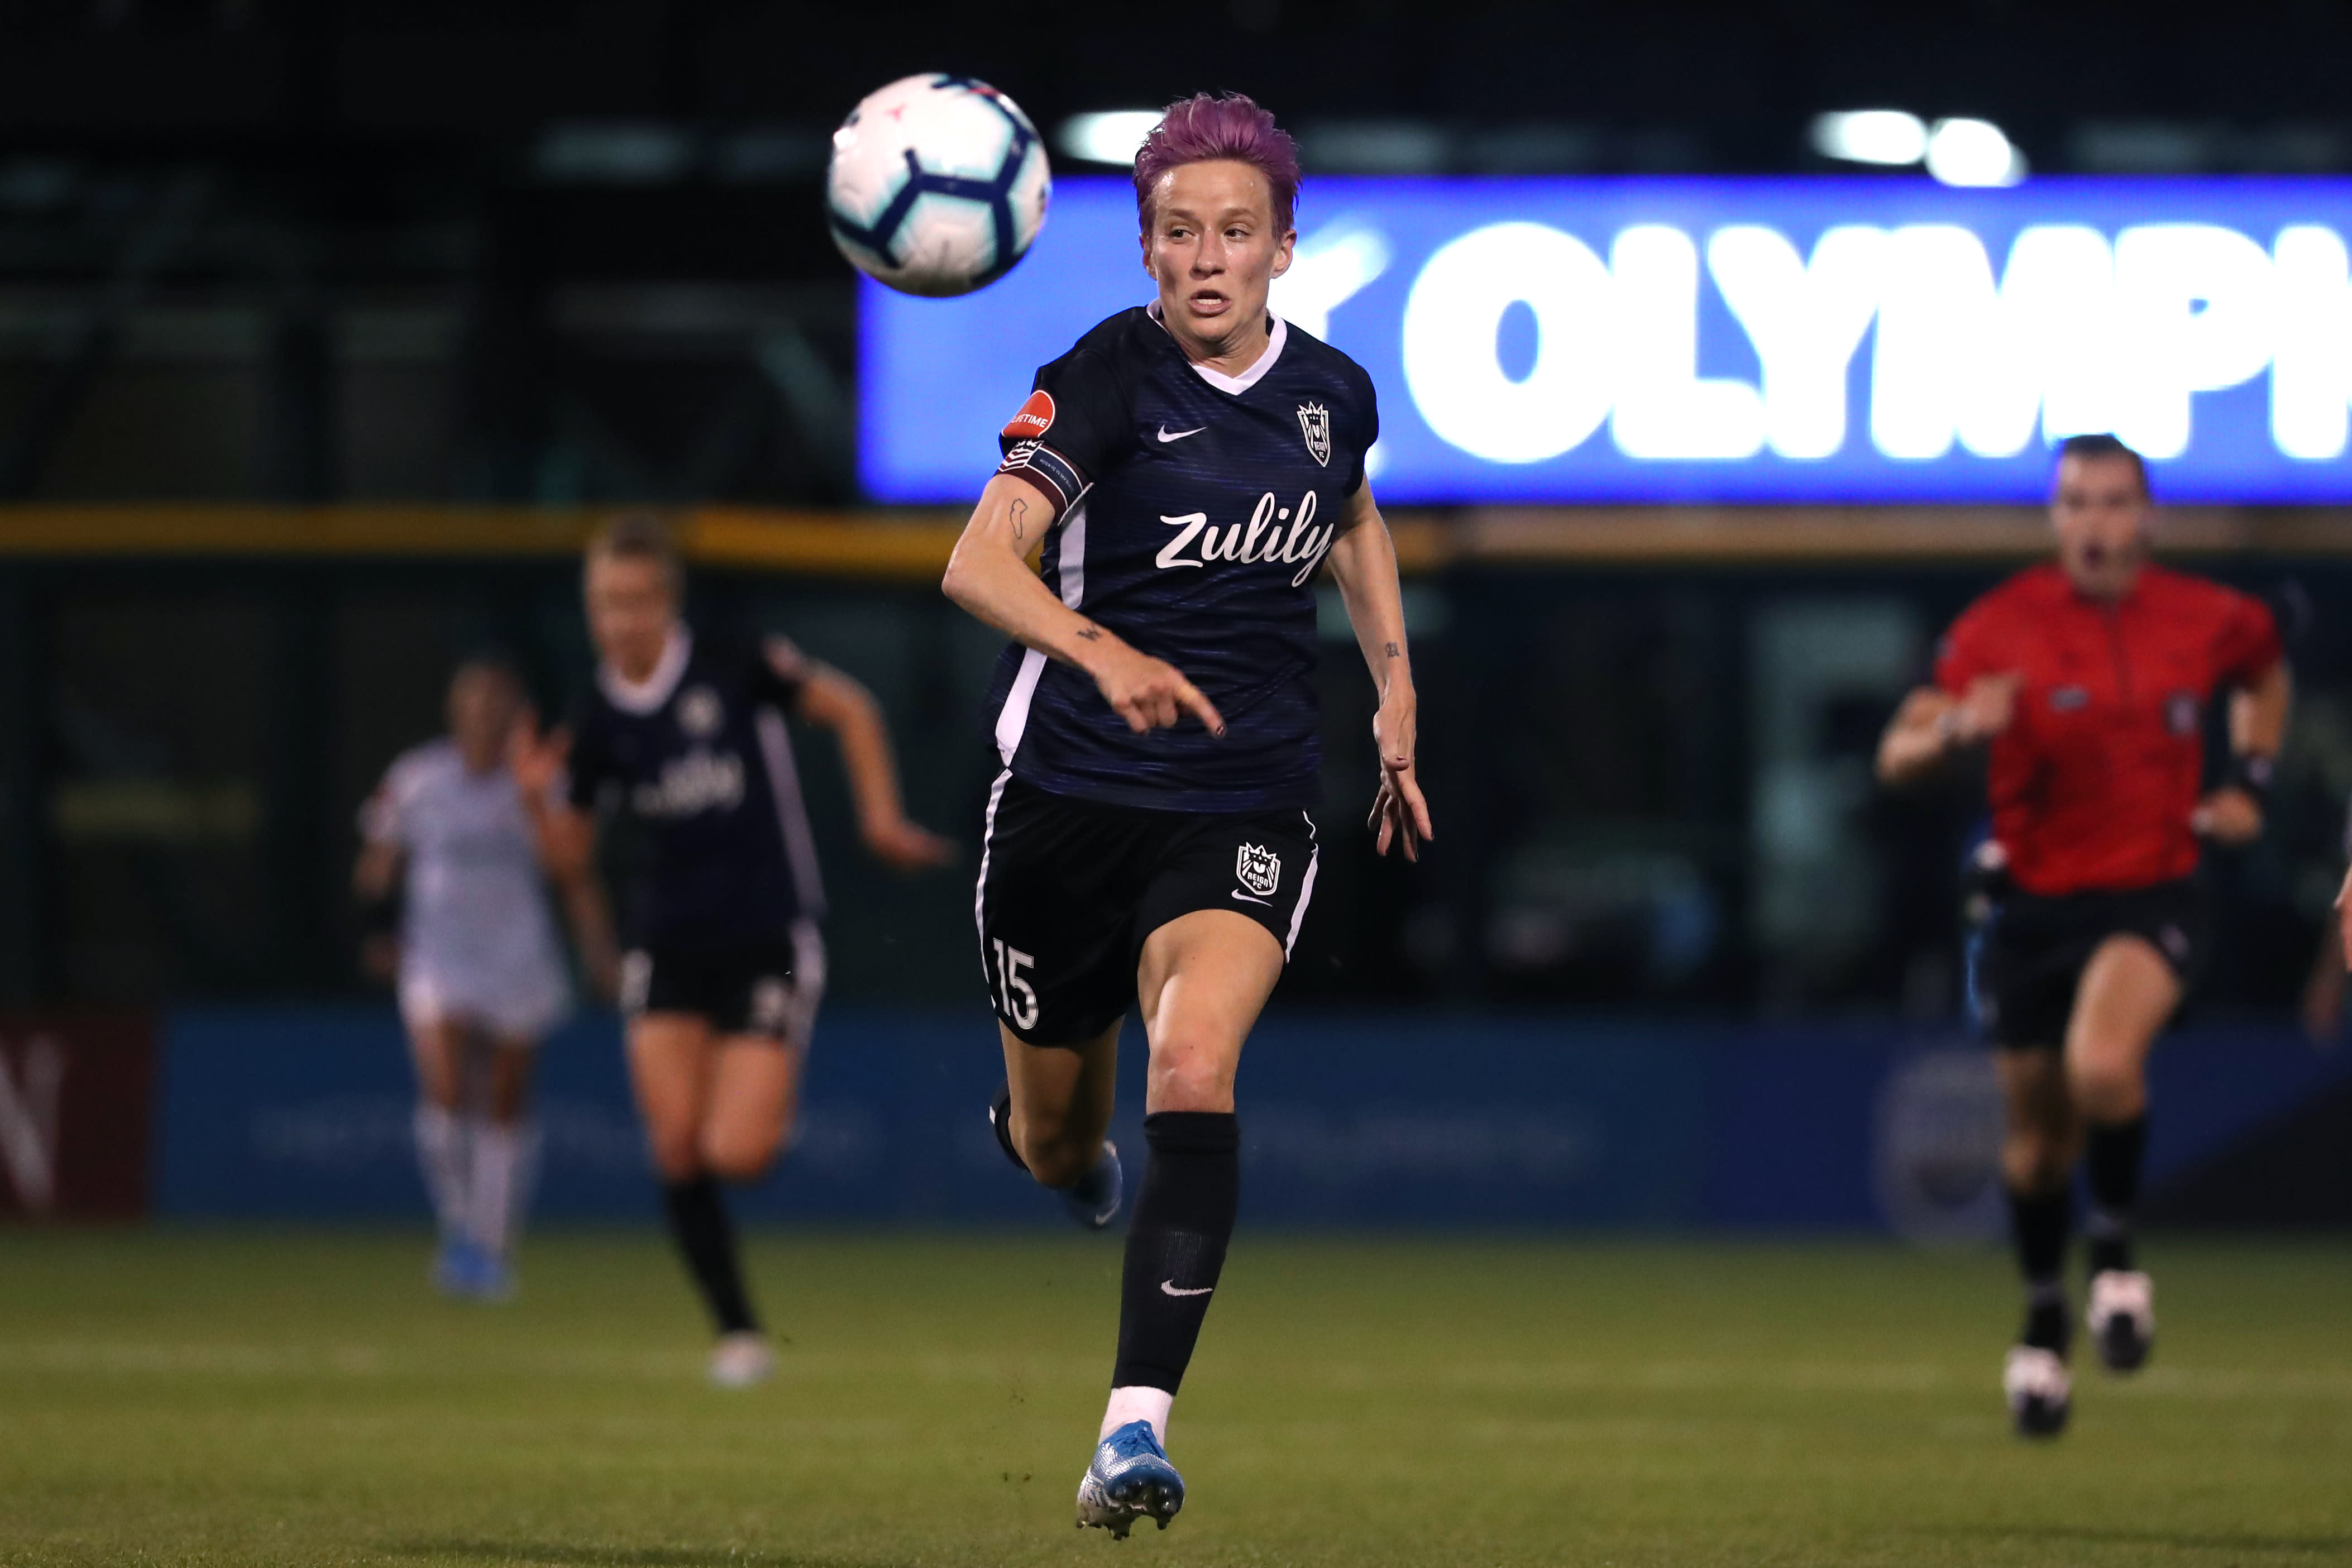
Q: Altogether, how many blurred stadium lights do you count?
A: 3